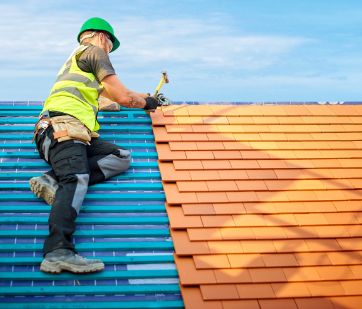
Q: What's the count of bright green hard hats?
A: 1